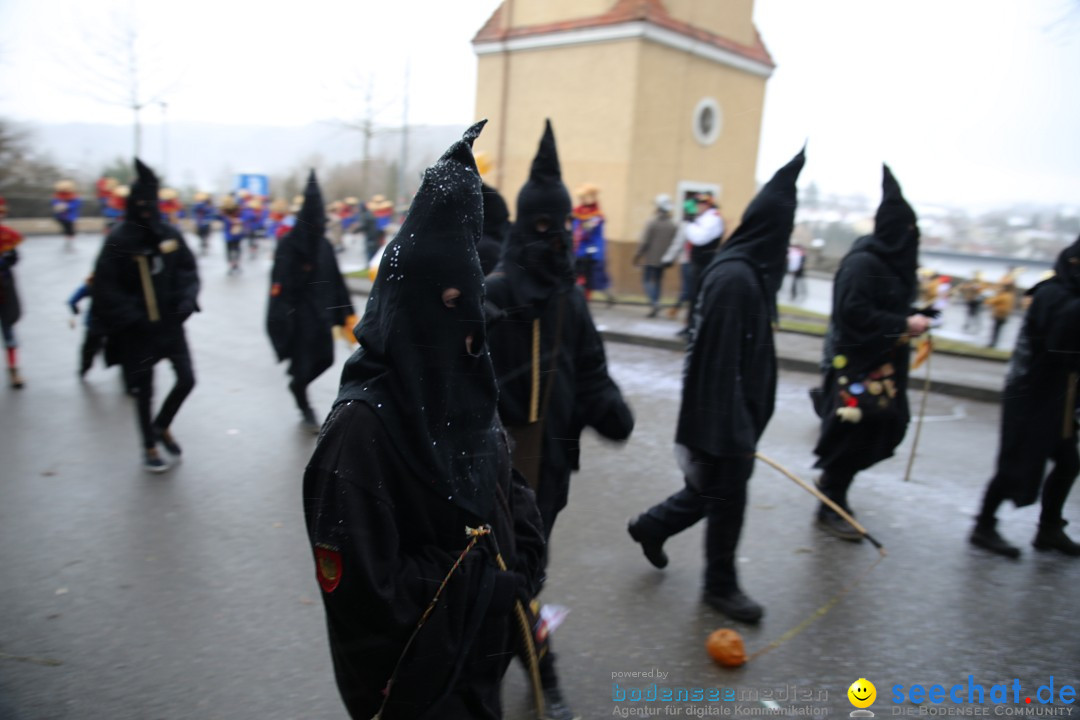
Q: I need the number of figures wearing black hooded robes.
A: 8